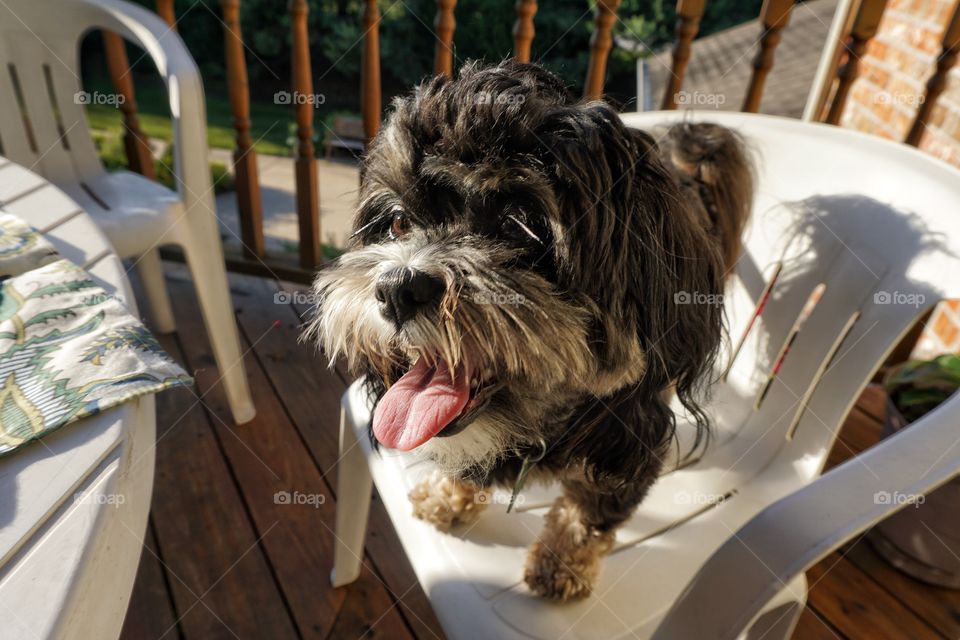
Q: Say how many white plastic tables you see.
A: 1